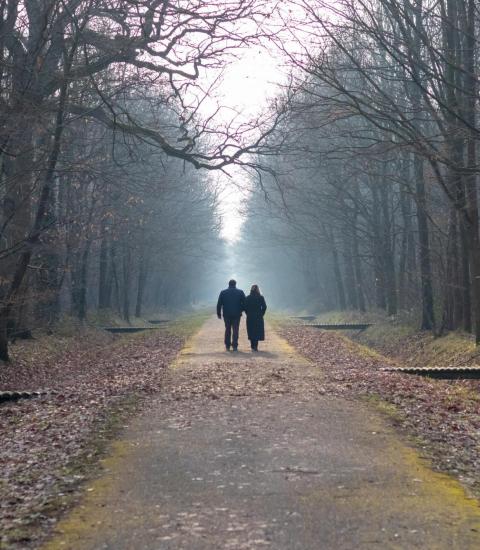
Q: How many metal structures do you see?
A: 6